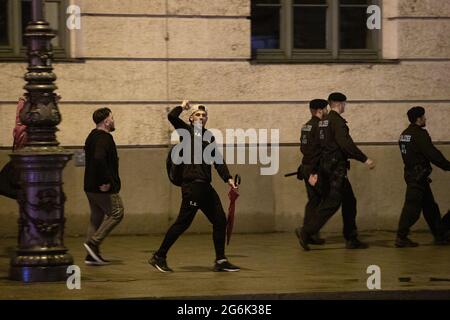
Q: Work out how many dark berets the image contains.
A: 3